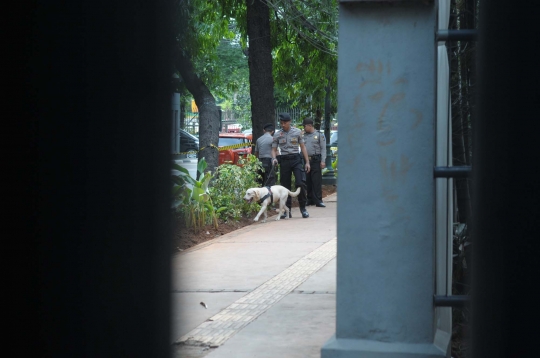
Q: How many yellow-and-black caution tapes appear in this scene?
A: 1